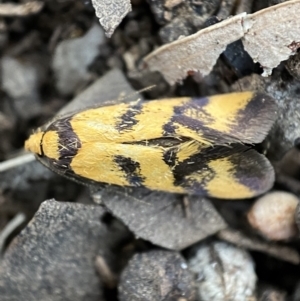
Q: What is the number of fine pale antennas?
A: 2